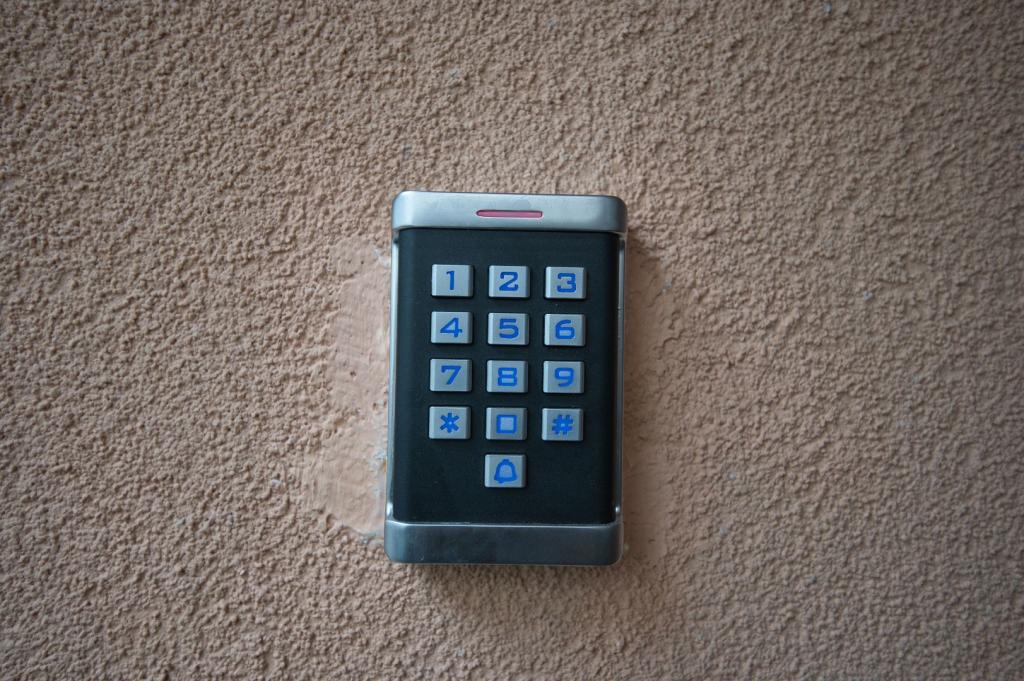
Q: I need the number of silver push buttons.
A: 13